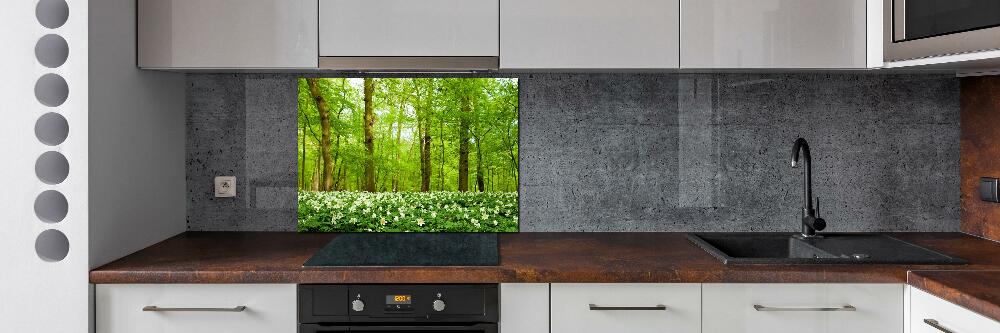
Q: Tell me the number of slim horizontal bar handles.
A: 4